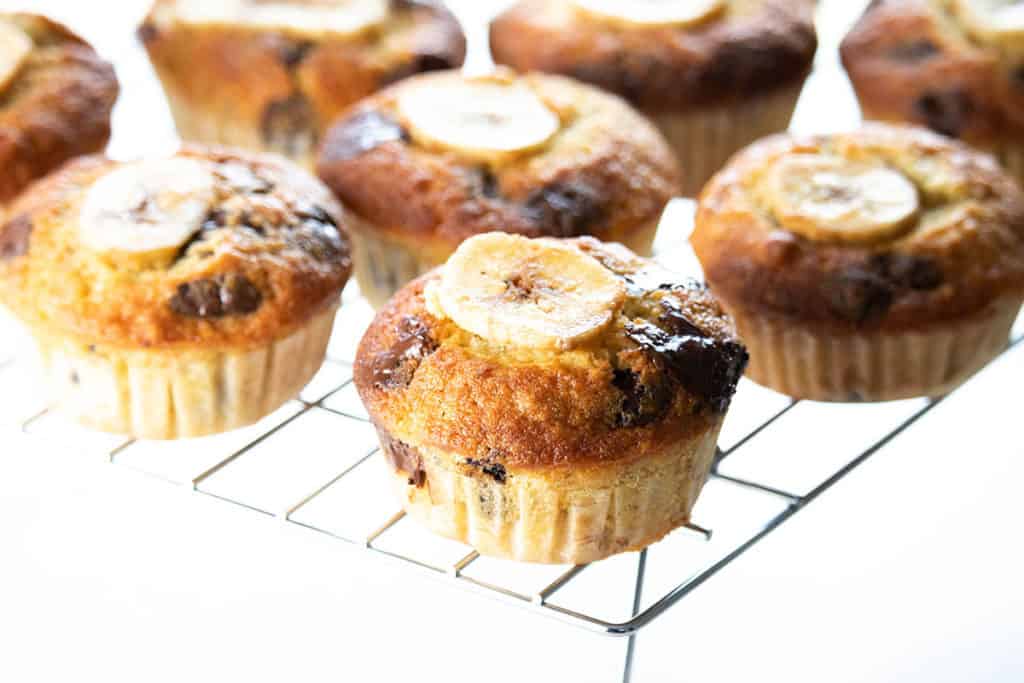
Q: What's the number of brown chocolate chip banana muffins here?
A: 8